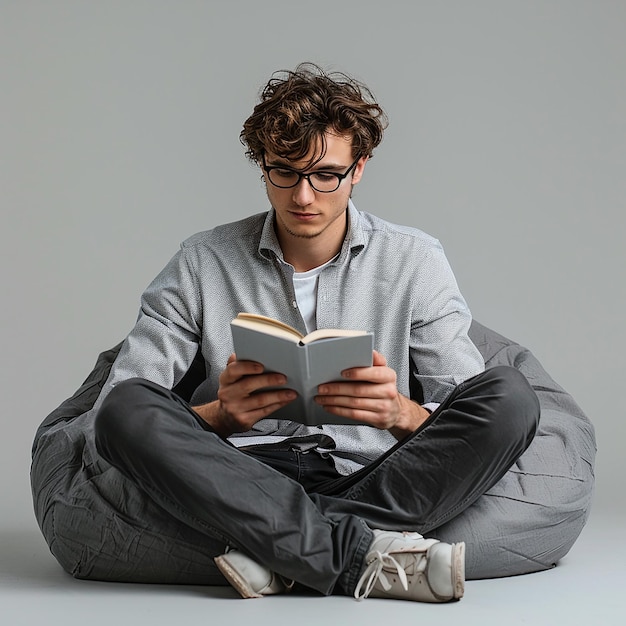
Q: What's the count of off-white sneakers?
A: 2